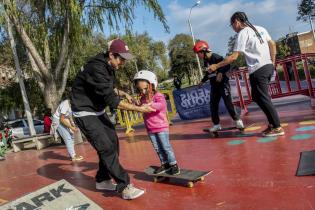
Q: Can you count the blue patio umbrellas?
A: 0